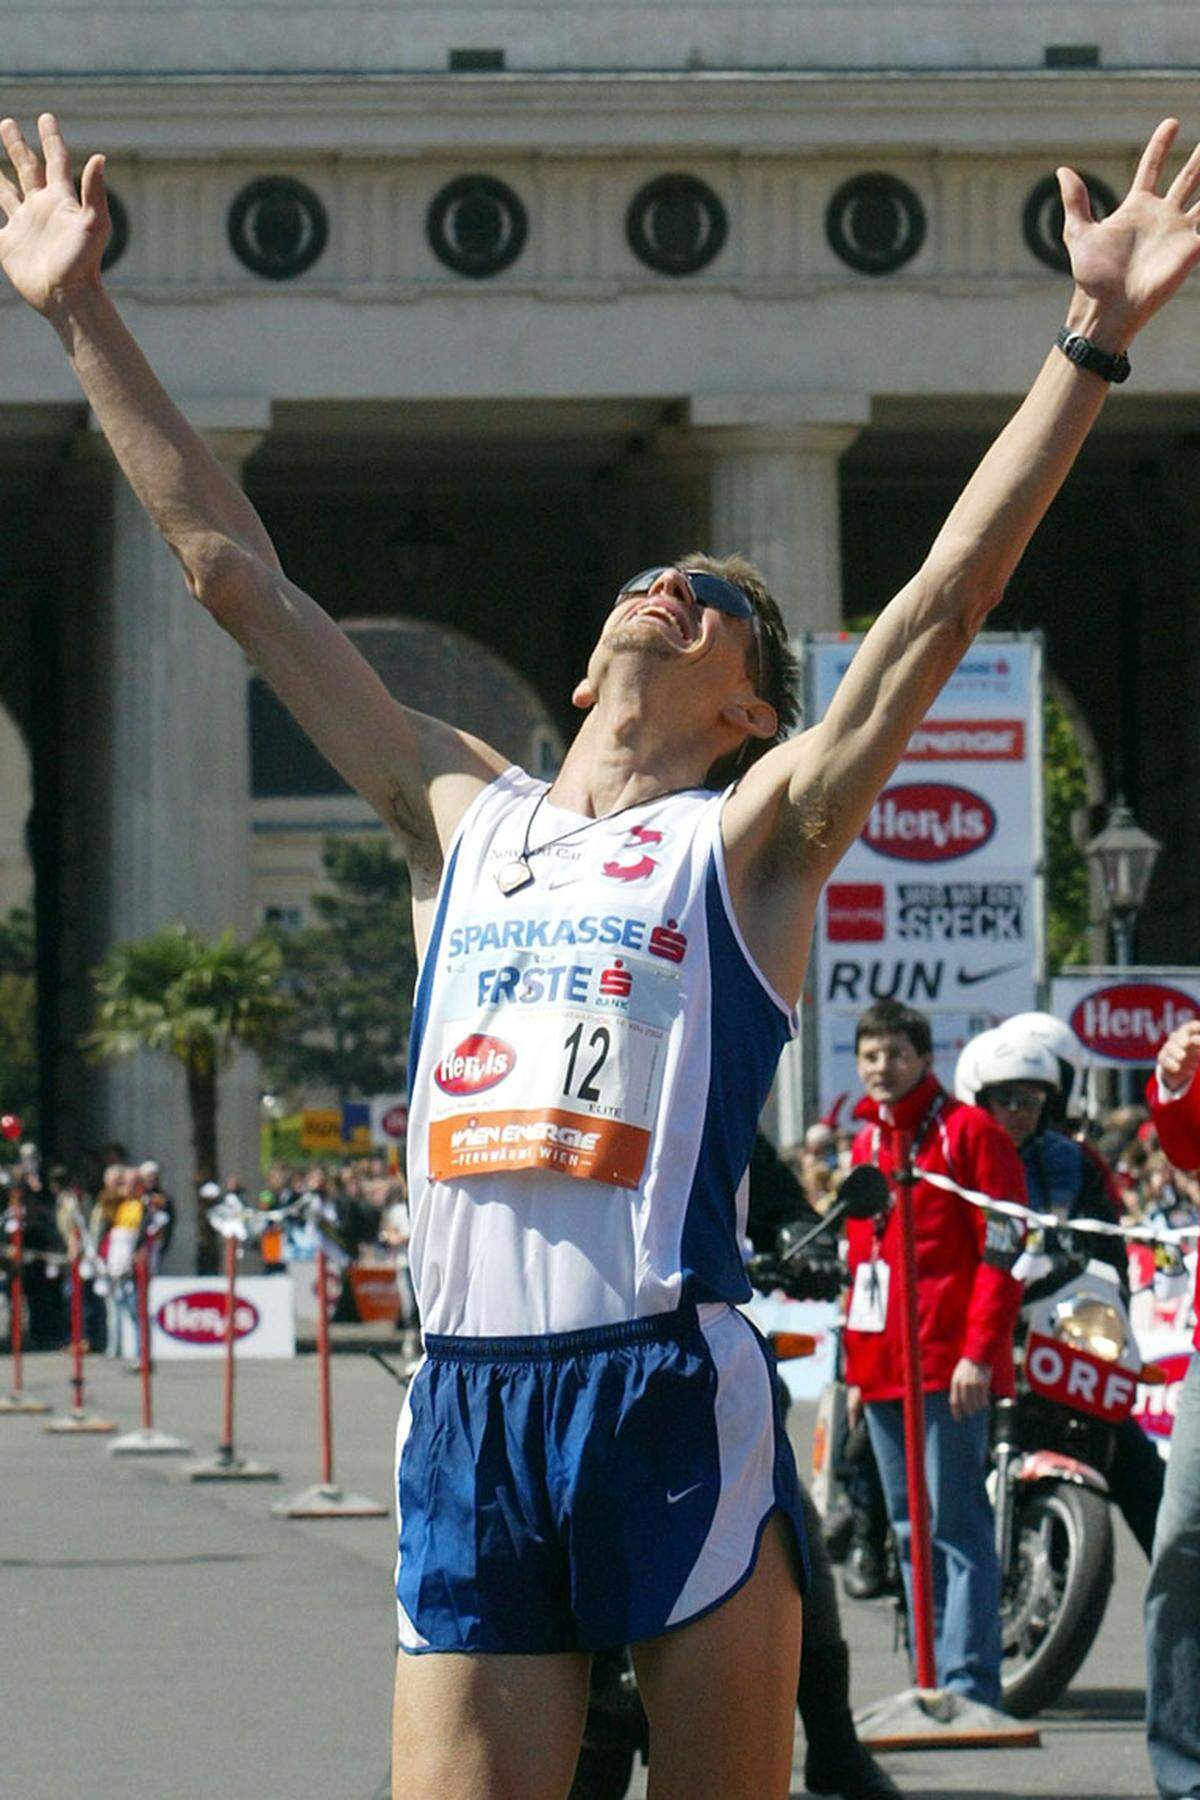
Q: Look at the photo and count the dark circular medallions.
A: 6